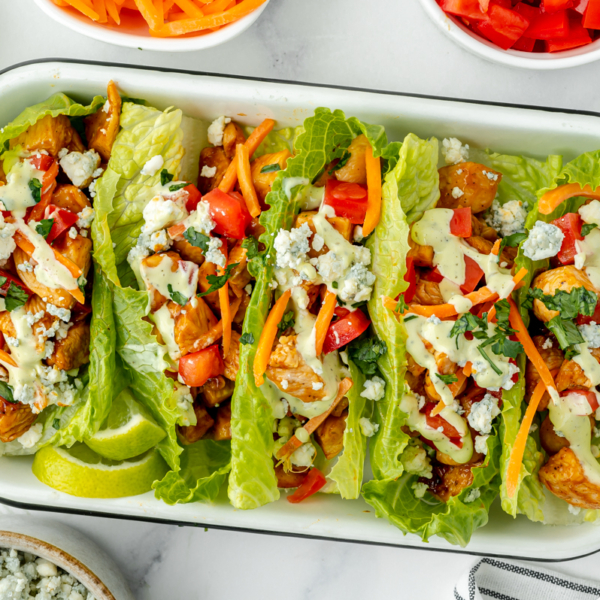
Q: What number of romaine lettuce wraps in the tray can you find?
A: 5